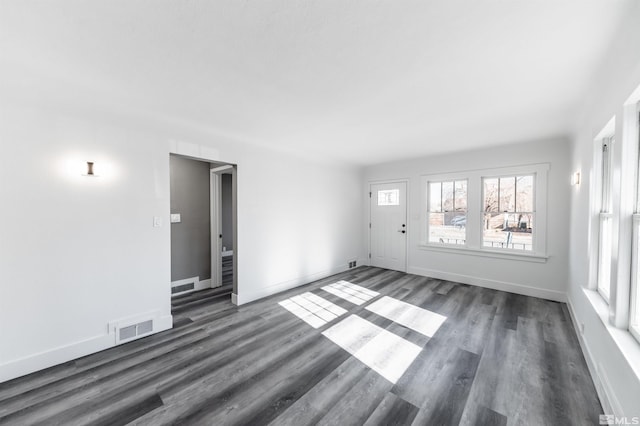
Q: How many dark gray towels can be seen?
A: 0